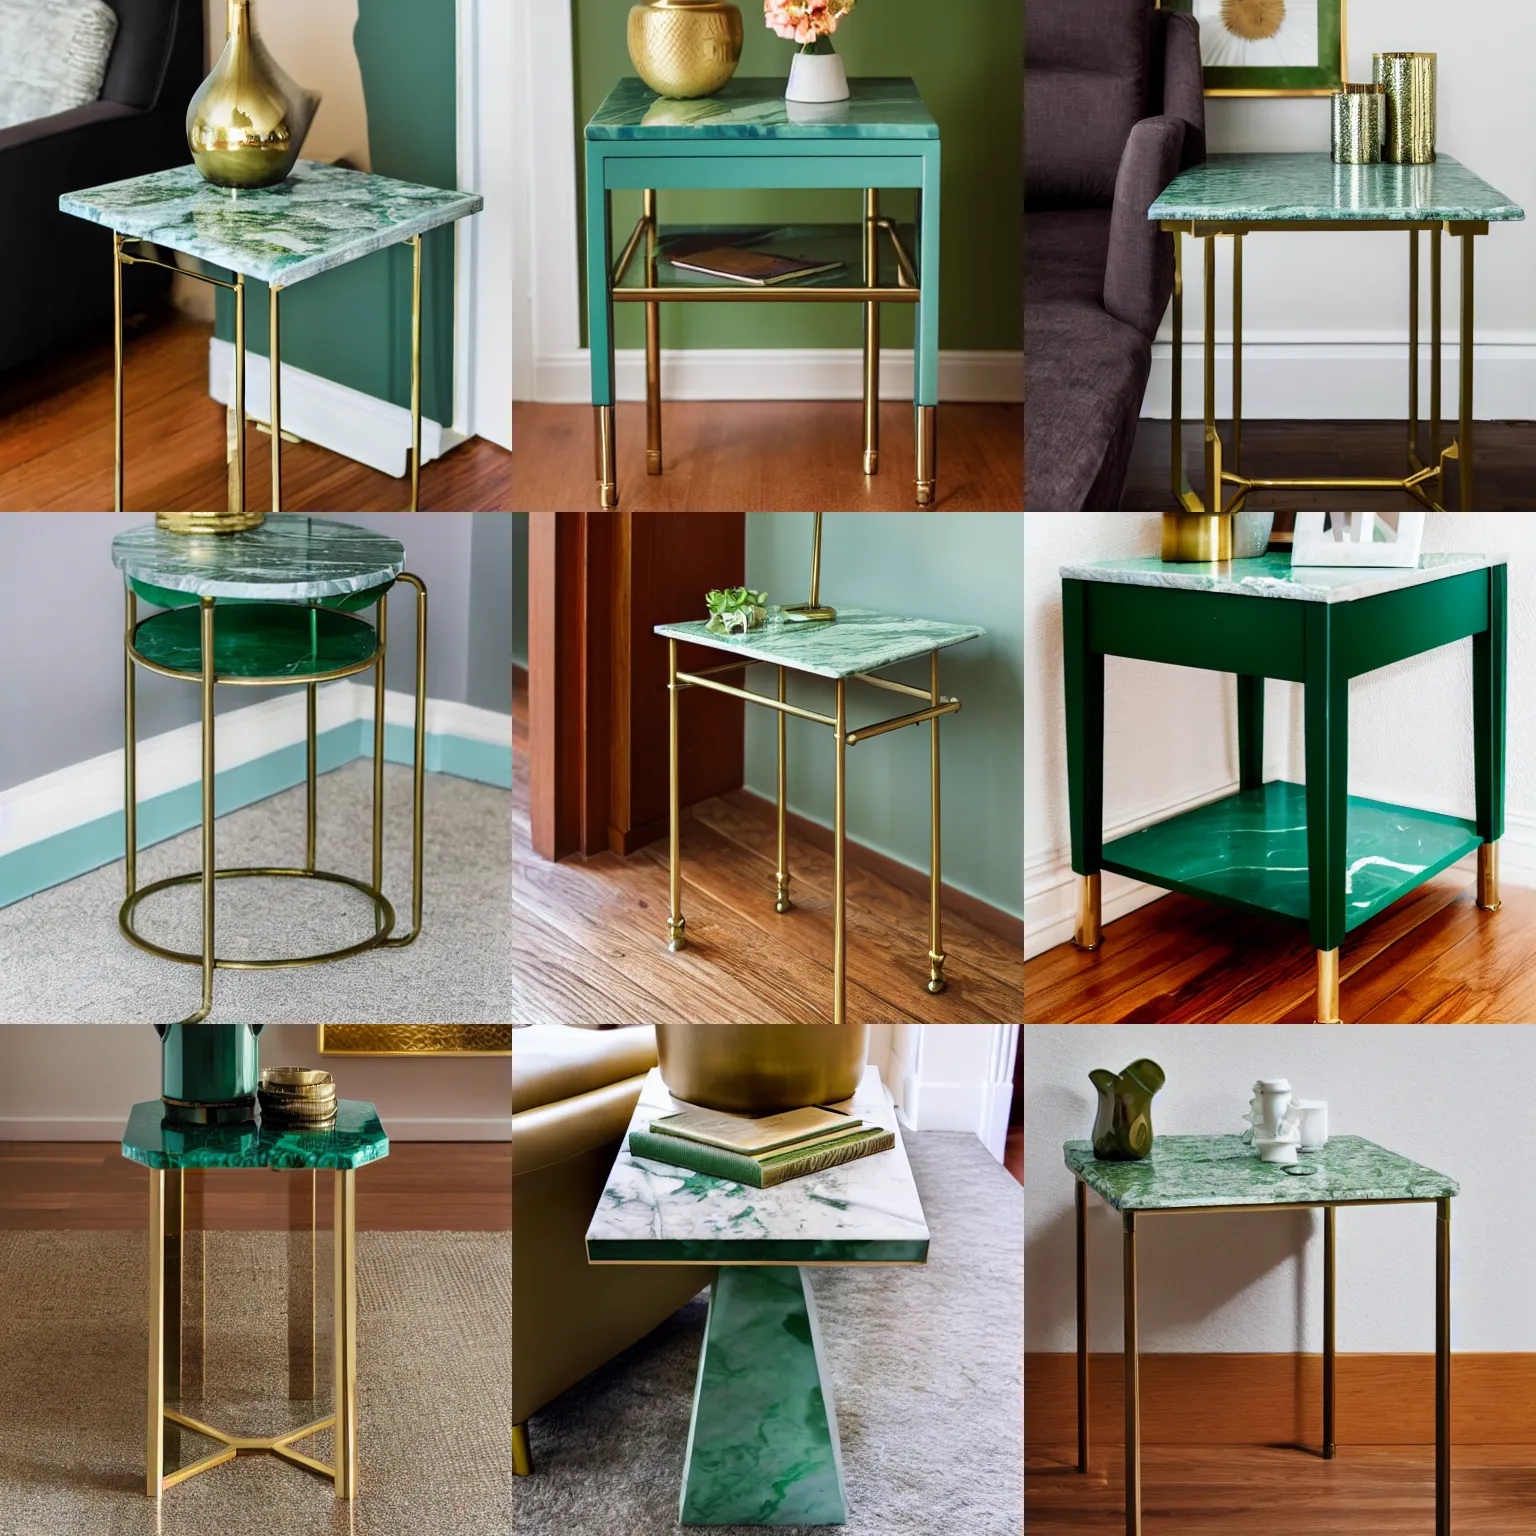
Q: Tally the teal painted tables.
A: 1